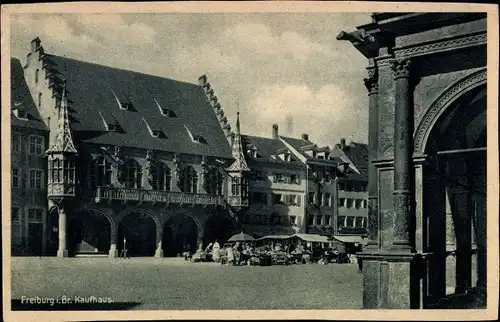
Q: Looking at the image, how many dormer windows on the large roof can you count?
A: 5